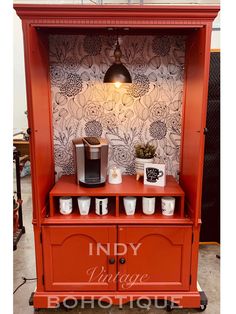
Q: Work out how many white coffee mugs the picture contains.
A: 6